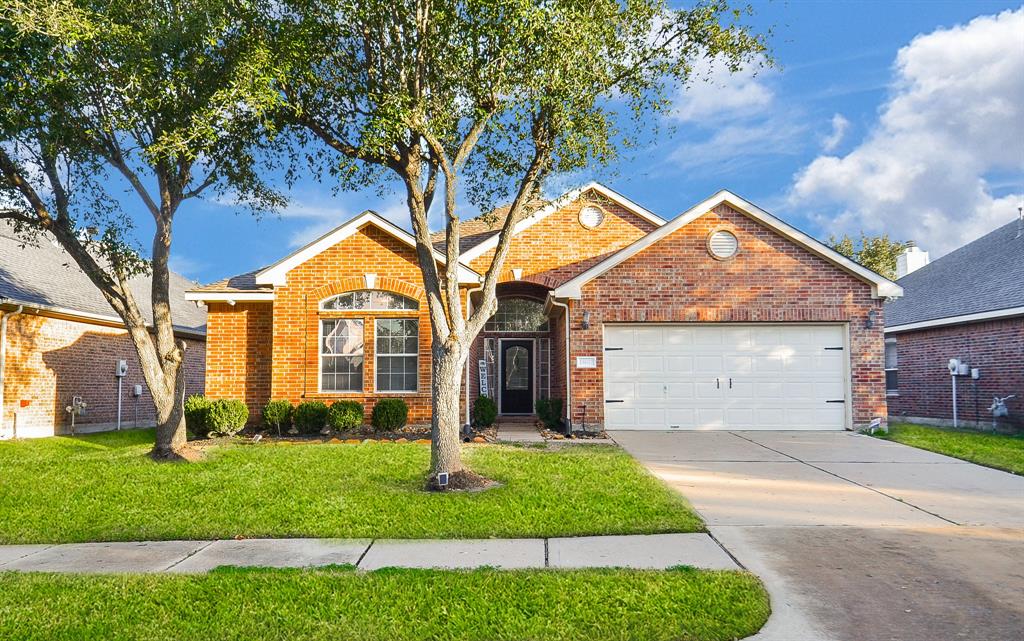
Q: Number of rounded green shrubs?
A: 8